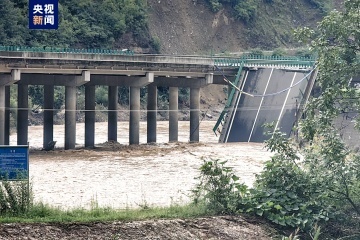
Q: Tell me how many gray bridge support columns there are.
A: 11